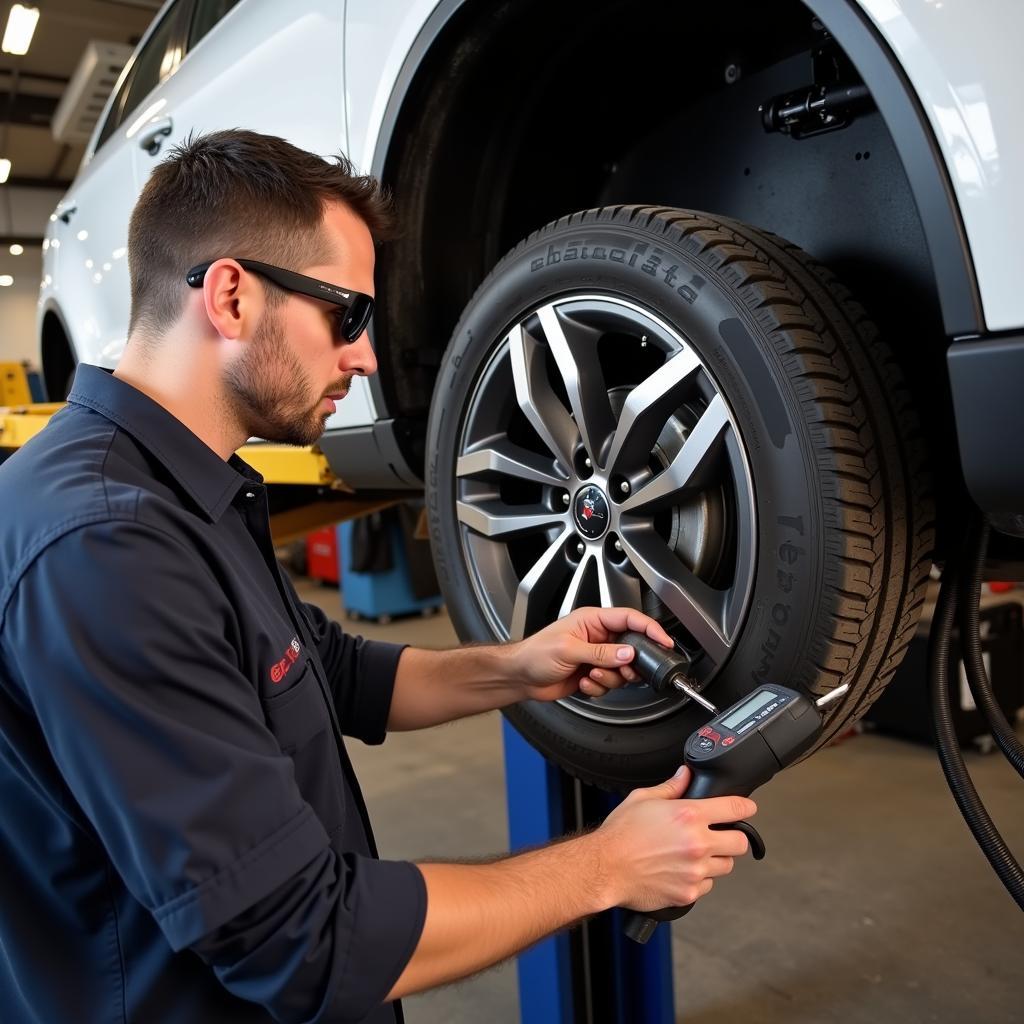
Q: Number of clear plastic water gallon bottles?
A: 0